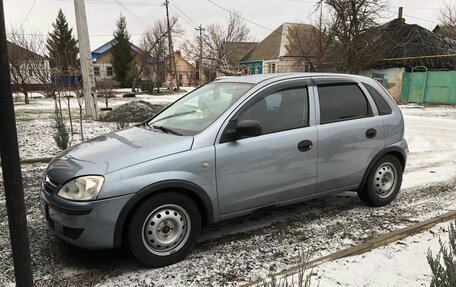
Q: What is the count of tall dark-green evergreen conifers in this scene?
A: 2